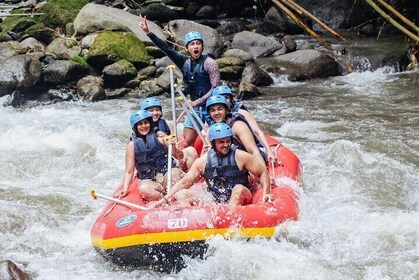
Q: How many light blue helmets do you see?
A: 6